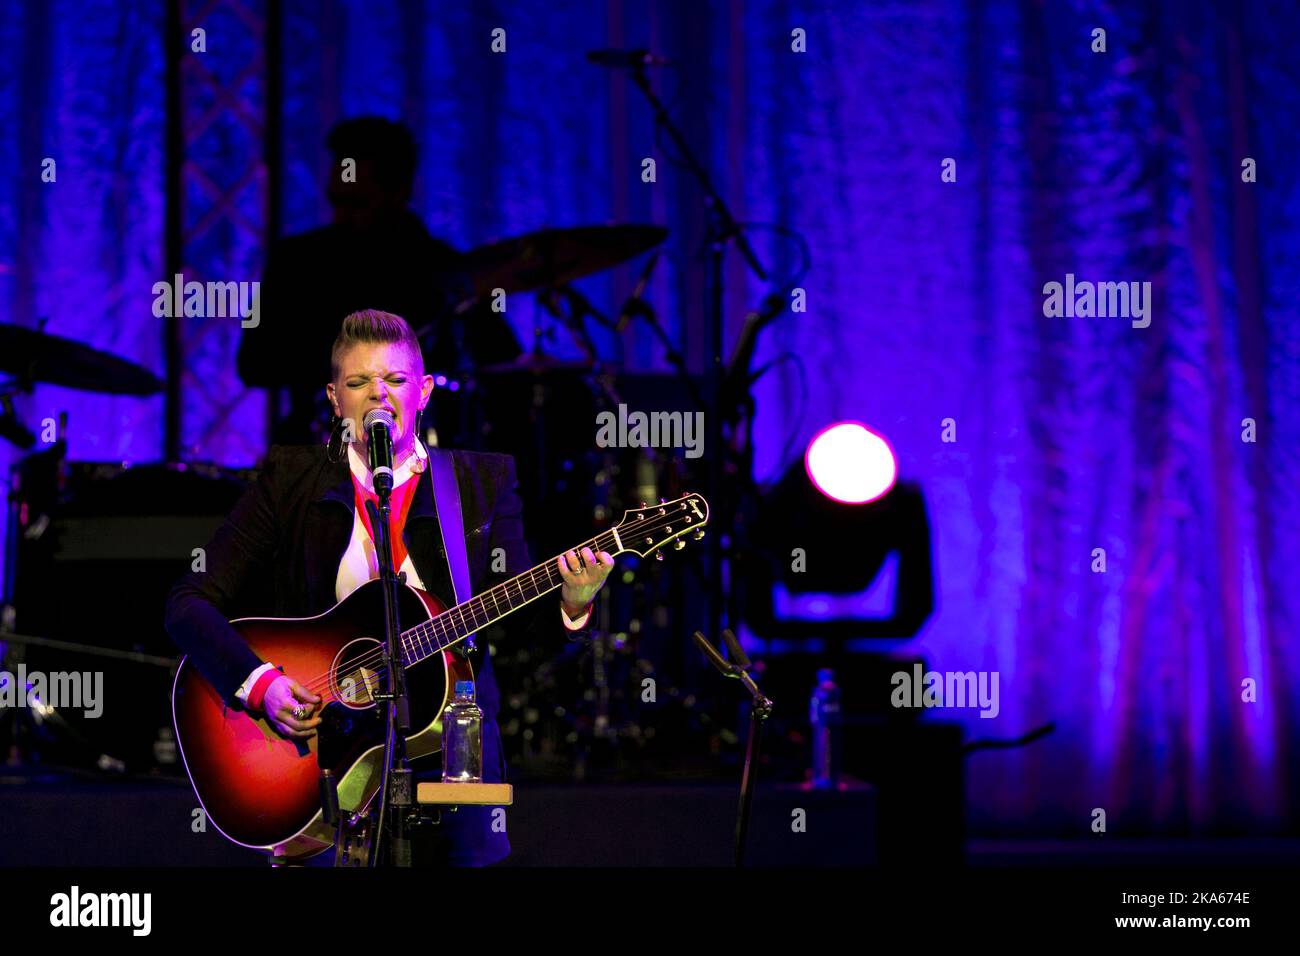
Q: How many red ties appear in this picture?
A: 1